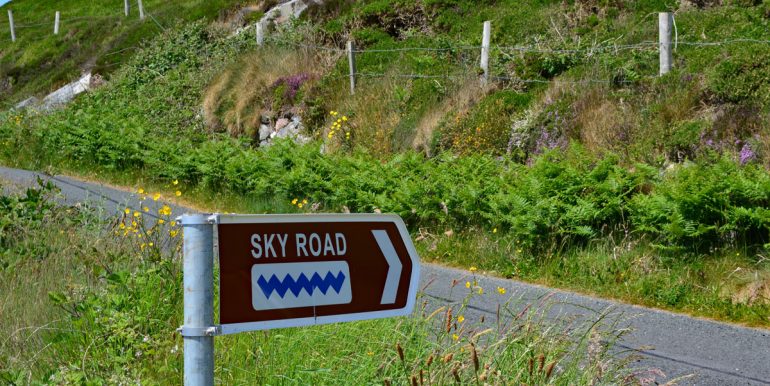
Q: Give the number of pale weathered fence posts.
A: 8